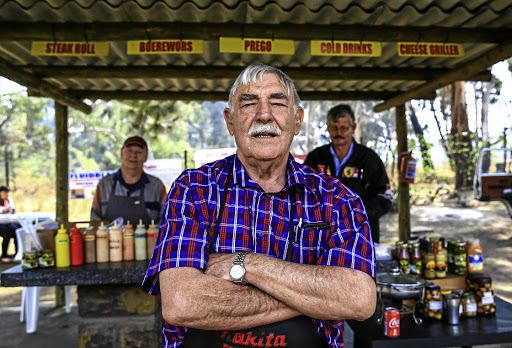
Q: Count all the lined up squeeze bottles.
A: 8